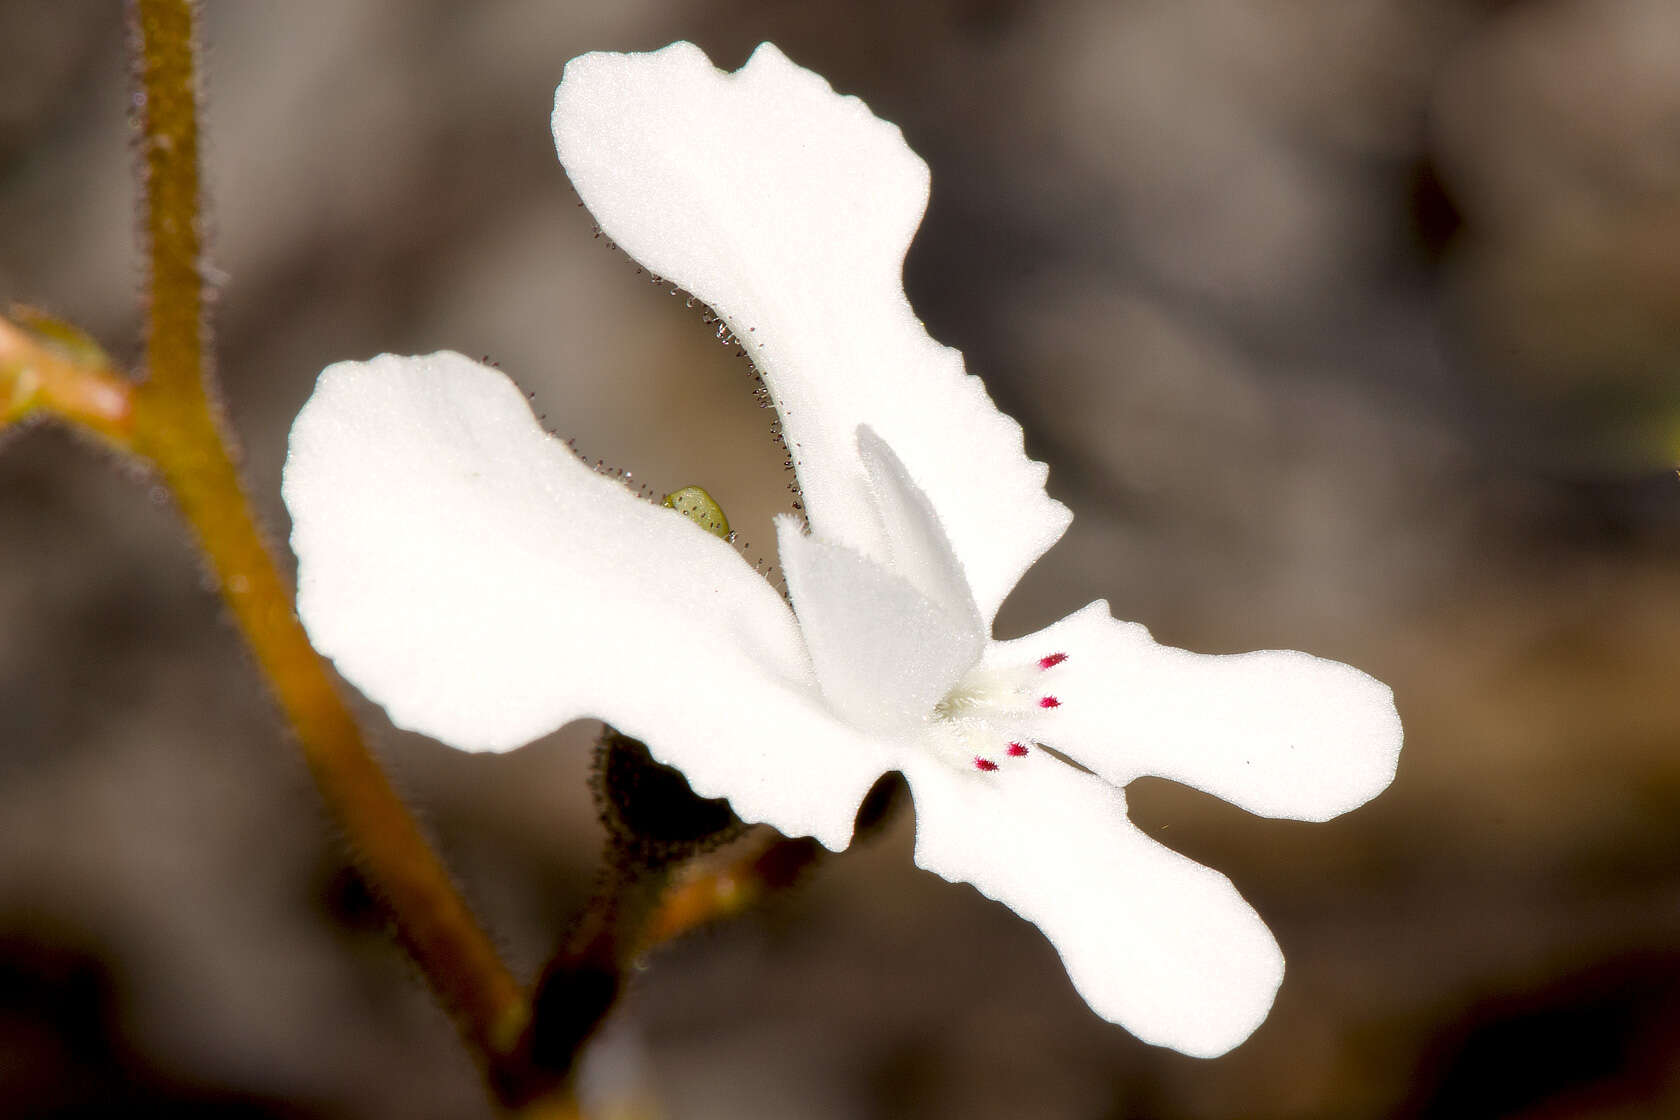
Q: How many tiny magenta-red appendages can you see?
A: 4